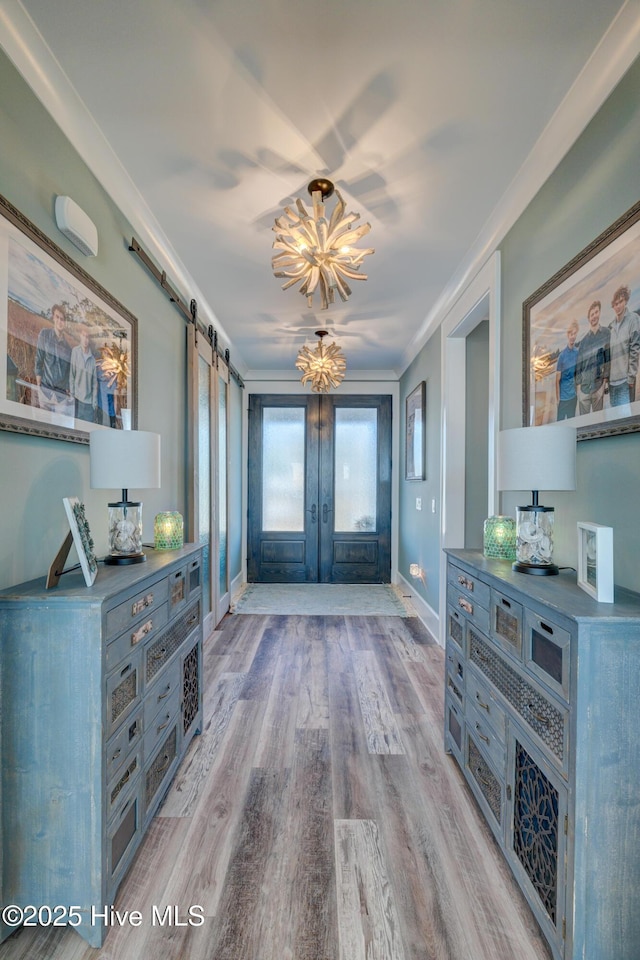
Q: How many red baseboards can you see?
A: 0